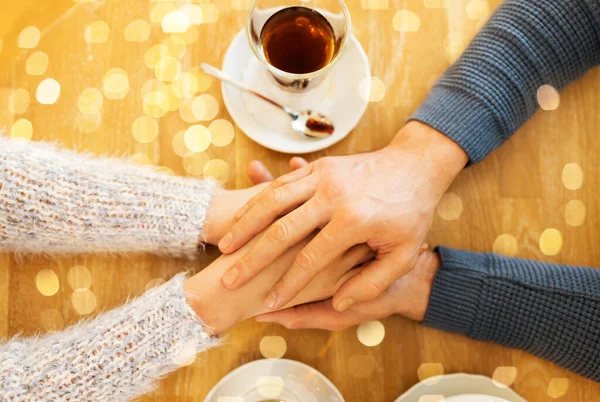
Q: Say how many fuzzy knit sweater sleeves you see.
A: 2